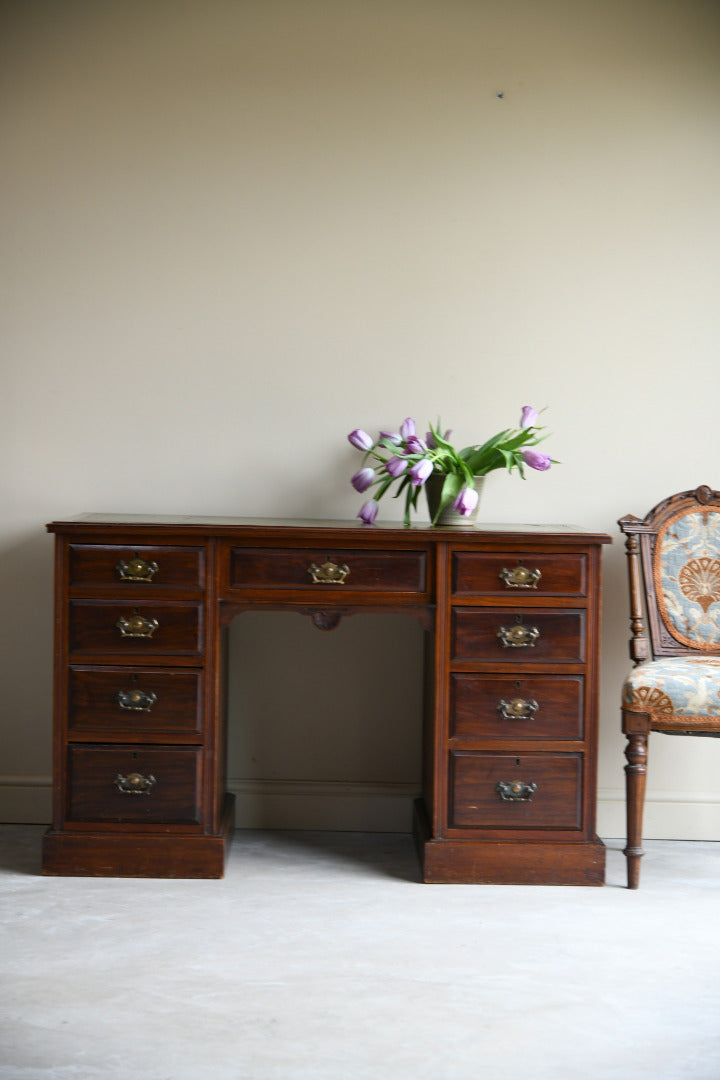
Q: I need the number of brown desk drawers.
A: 9